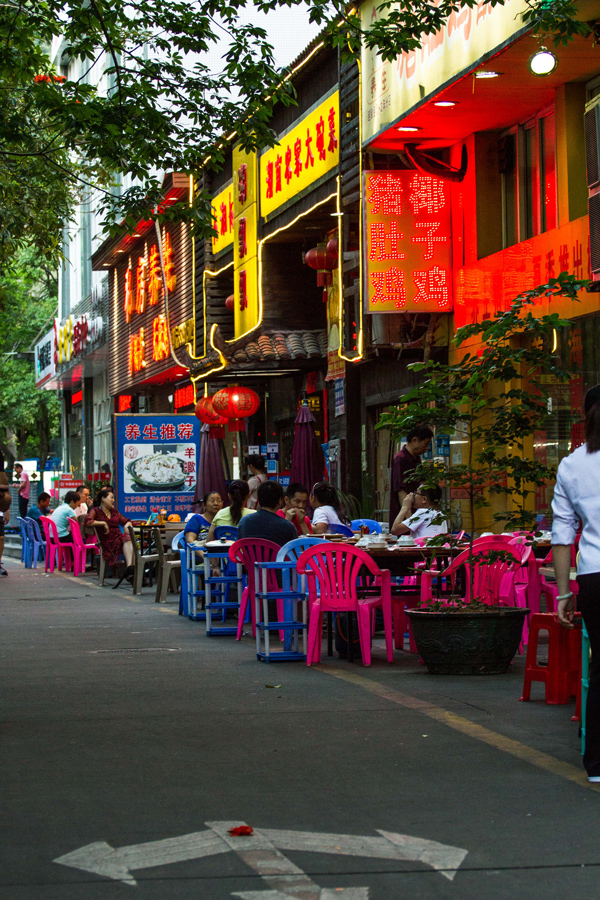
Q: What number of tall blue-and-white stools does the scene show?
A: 3